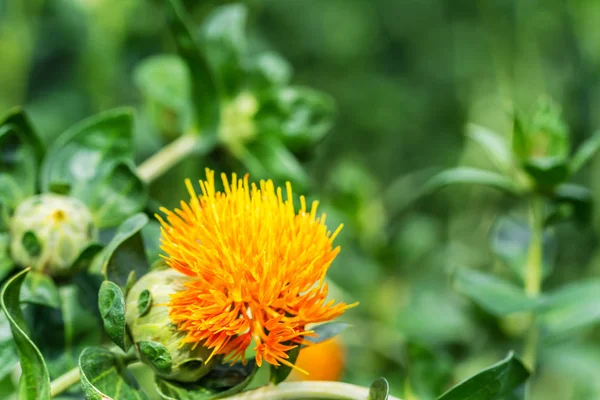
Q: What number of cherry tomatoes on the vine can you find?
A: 0